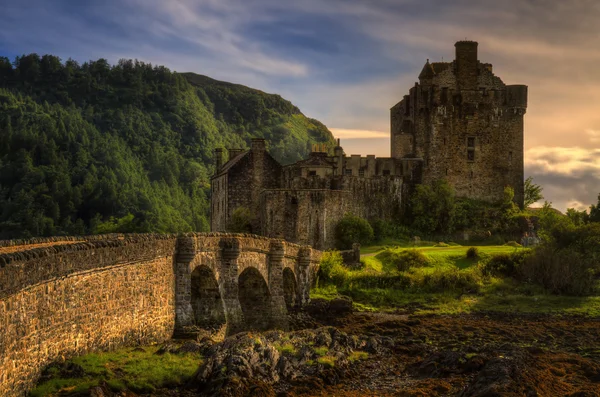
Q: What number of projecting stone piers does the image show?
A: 4